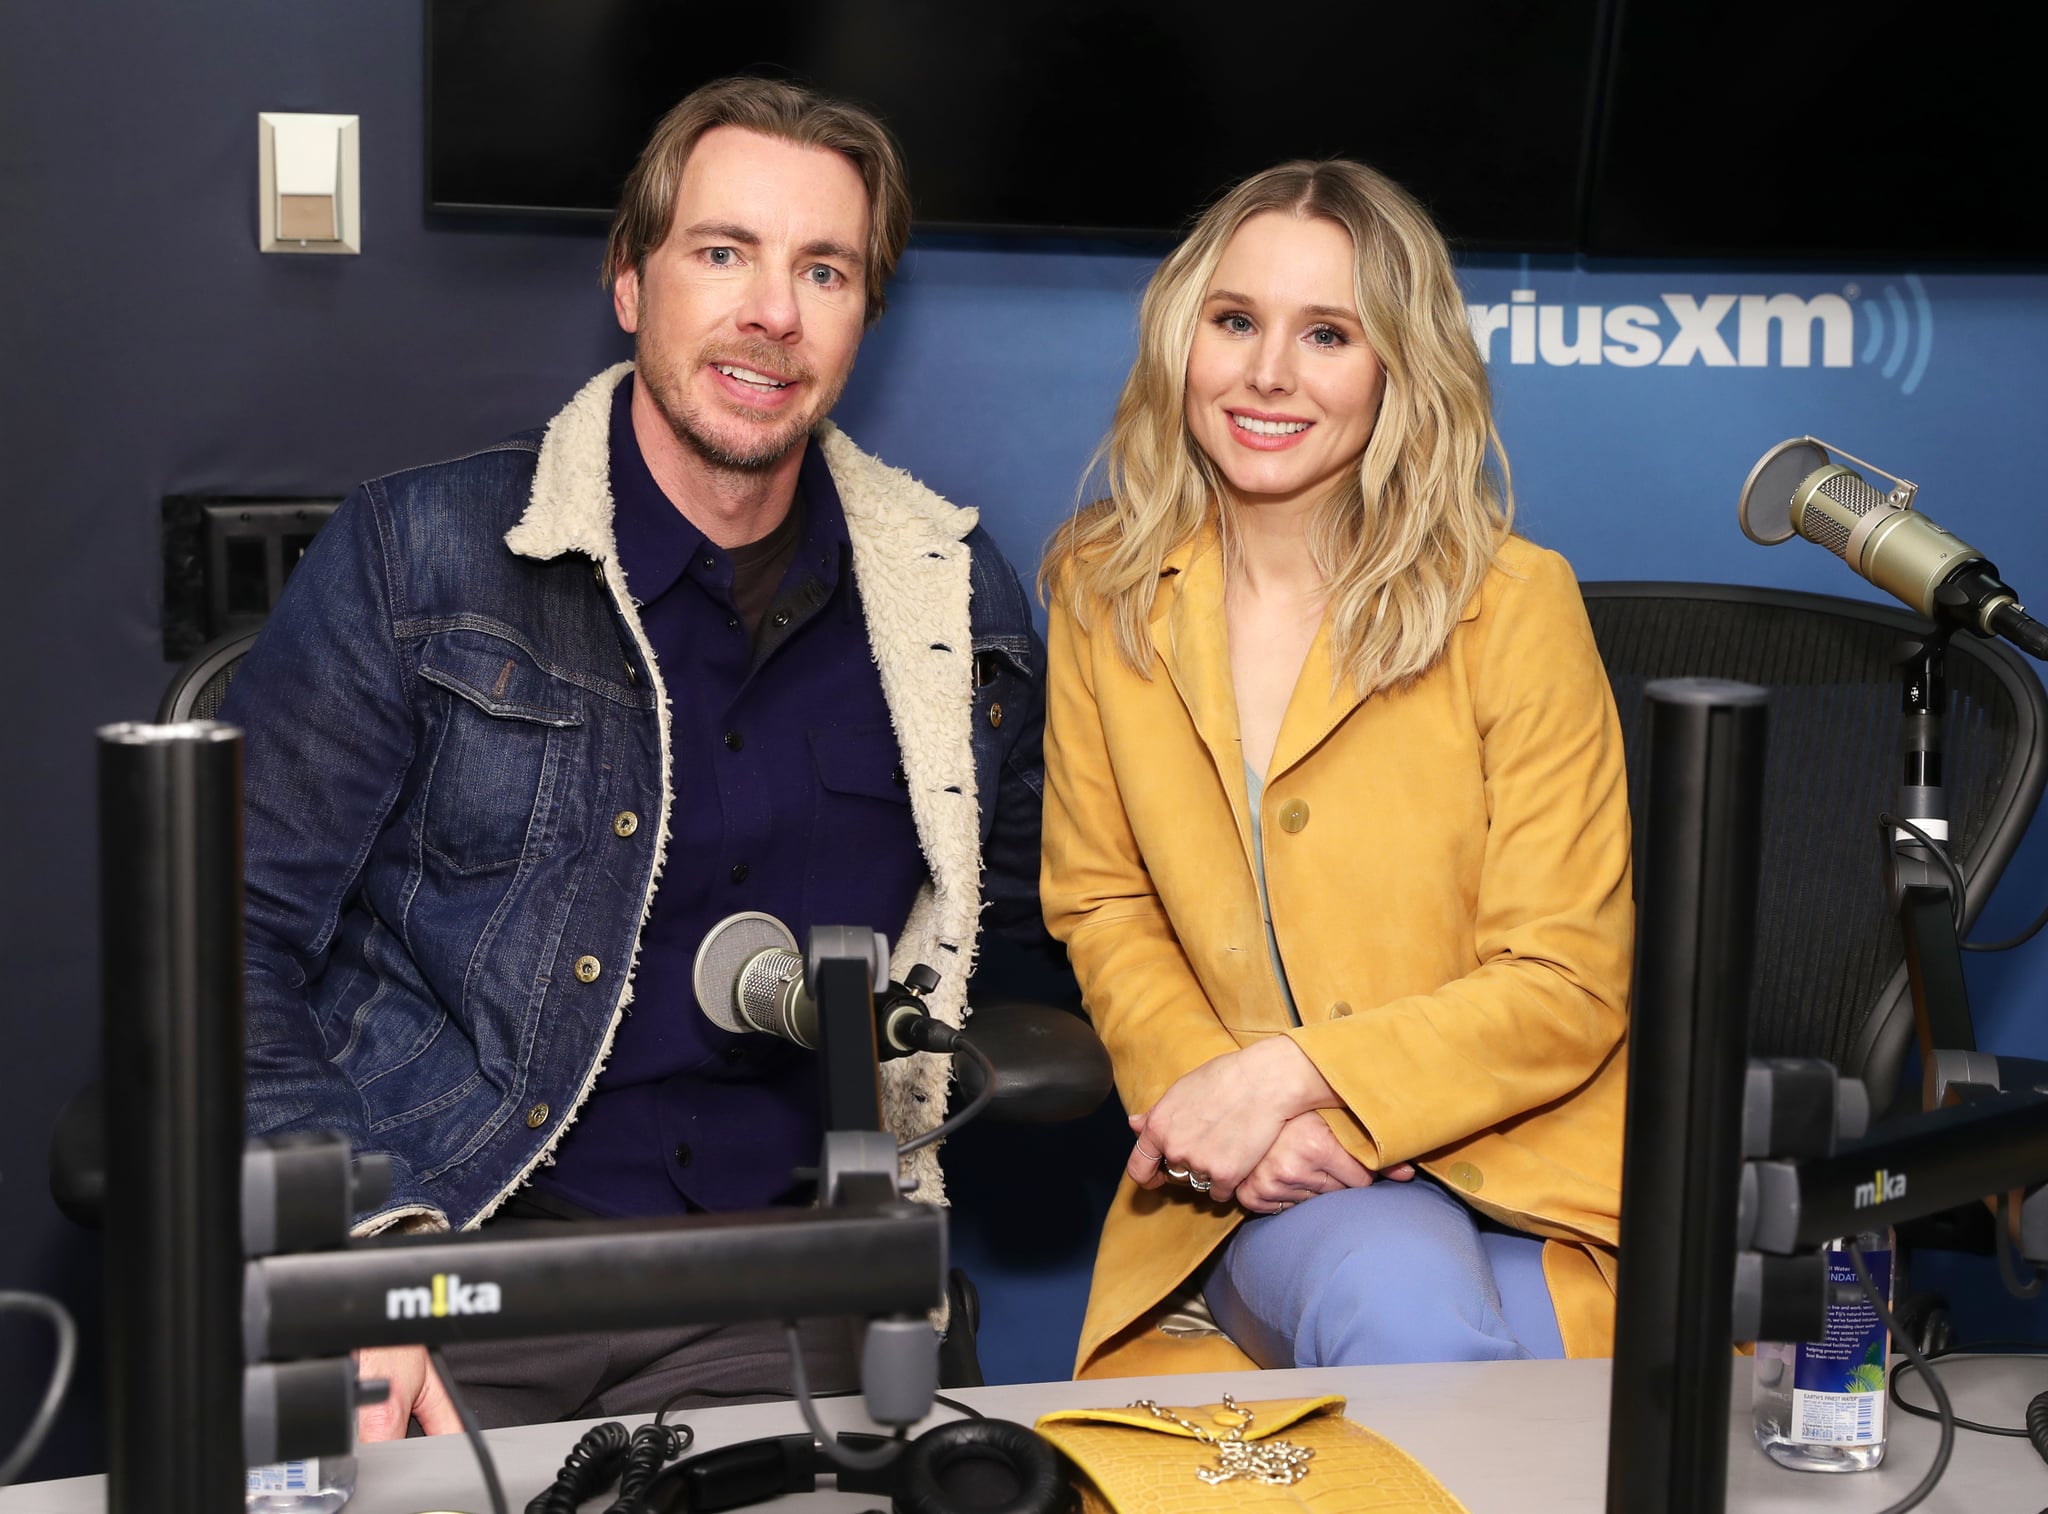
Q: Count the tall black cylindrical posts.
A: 2